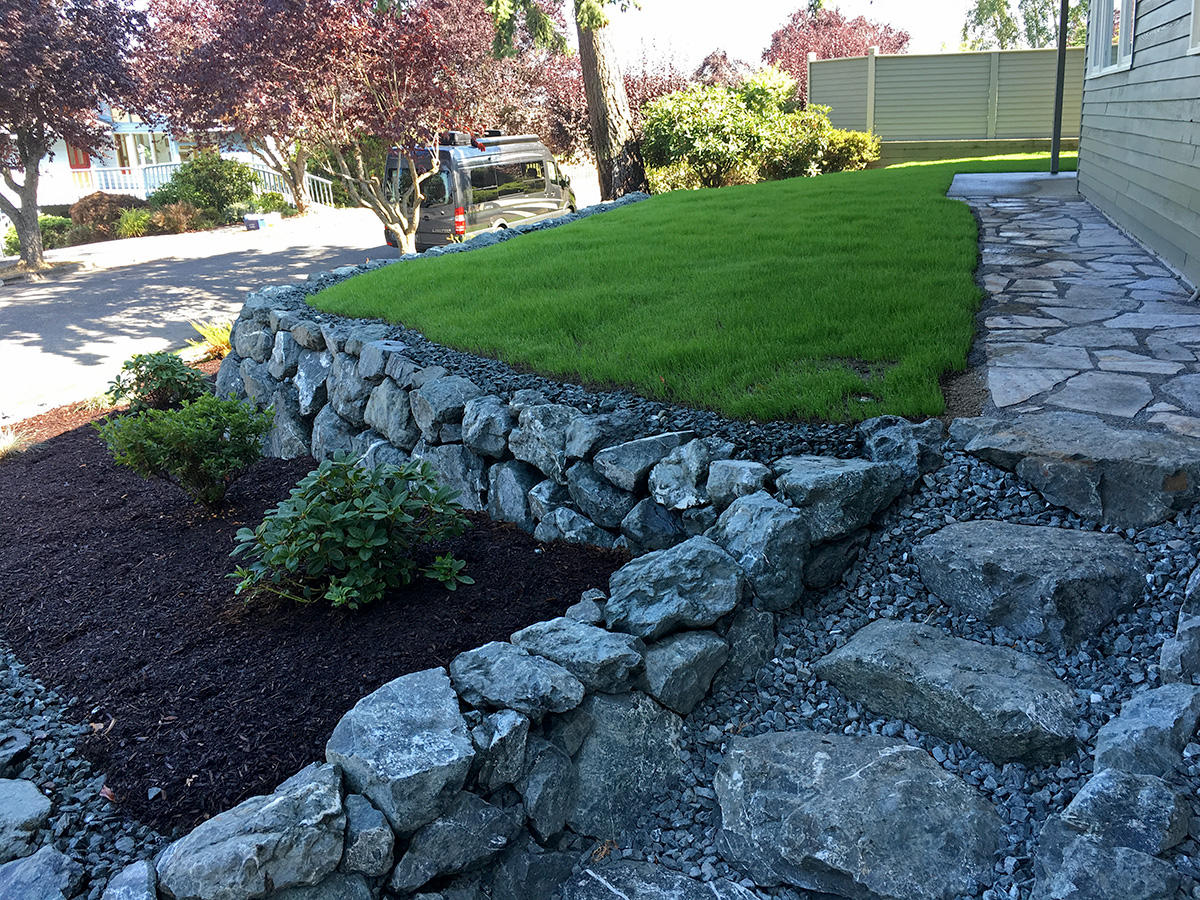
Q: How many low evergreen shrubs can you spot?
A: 3